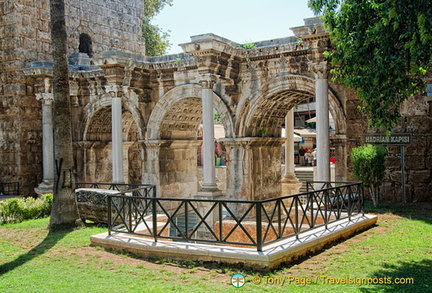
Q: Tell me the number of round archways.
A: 3